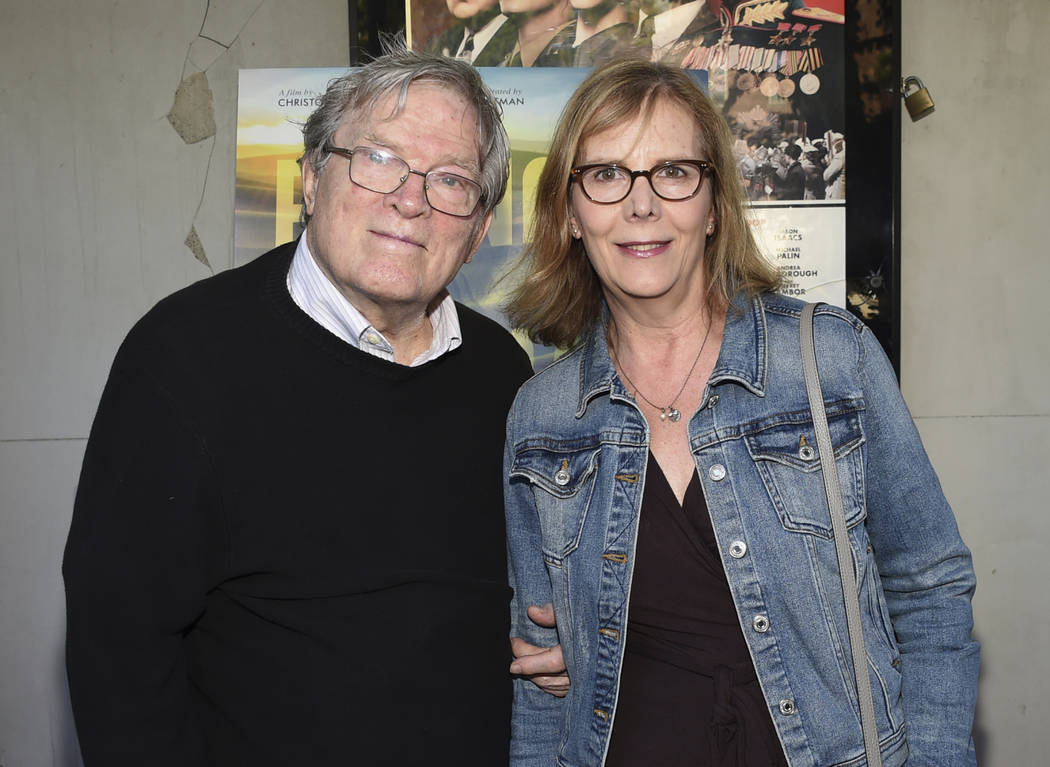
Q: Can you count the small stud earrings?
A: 2